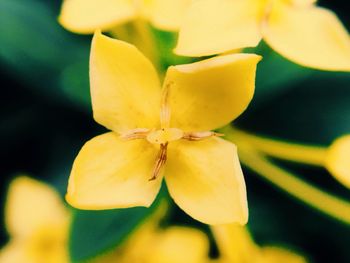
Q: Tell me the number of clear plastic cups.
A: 0